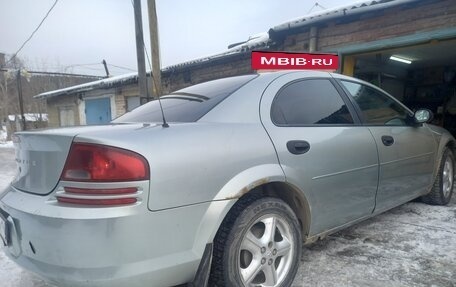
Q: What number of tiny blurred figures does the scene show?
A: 0